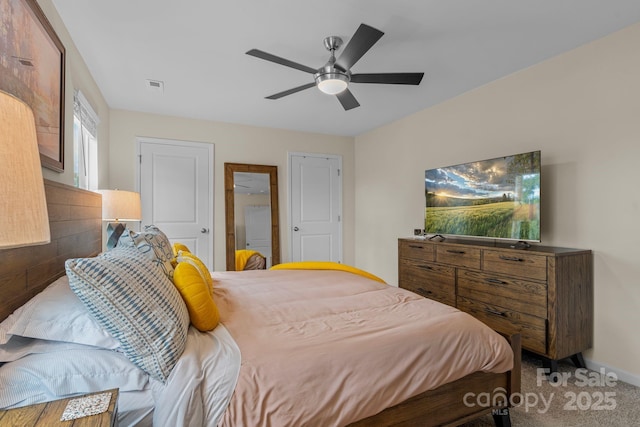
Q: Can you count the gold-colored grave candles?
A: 0